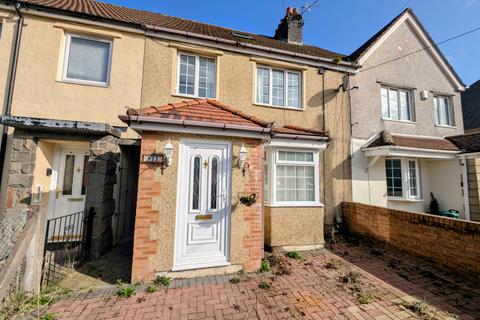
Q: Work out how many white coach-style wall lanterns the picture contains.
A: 2